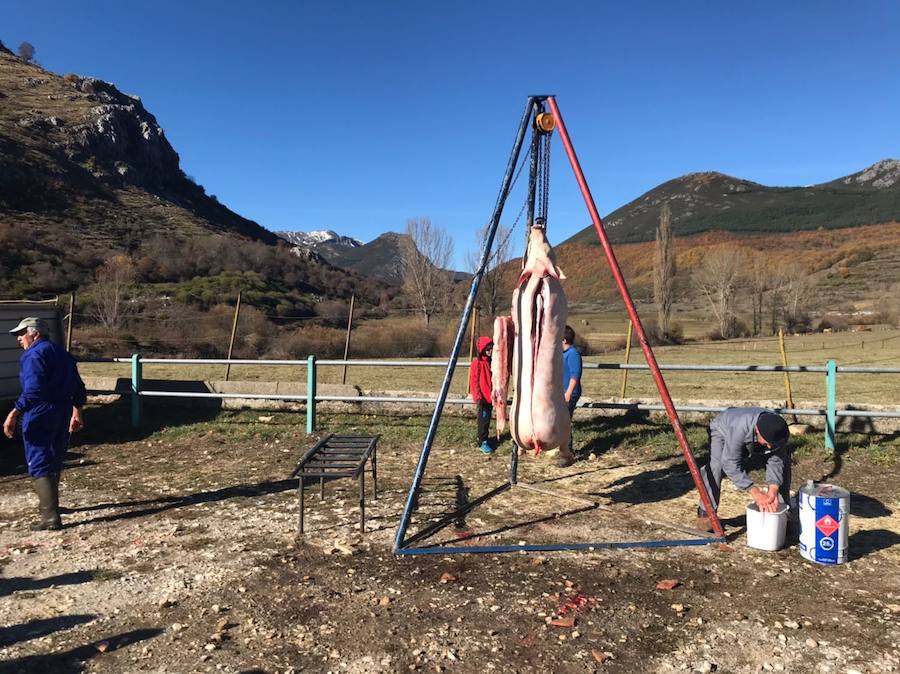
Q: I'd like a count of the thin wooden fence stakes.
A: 6